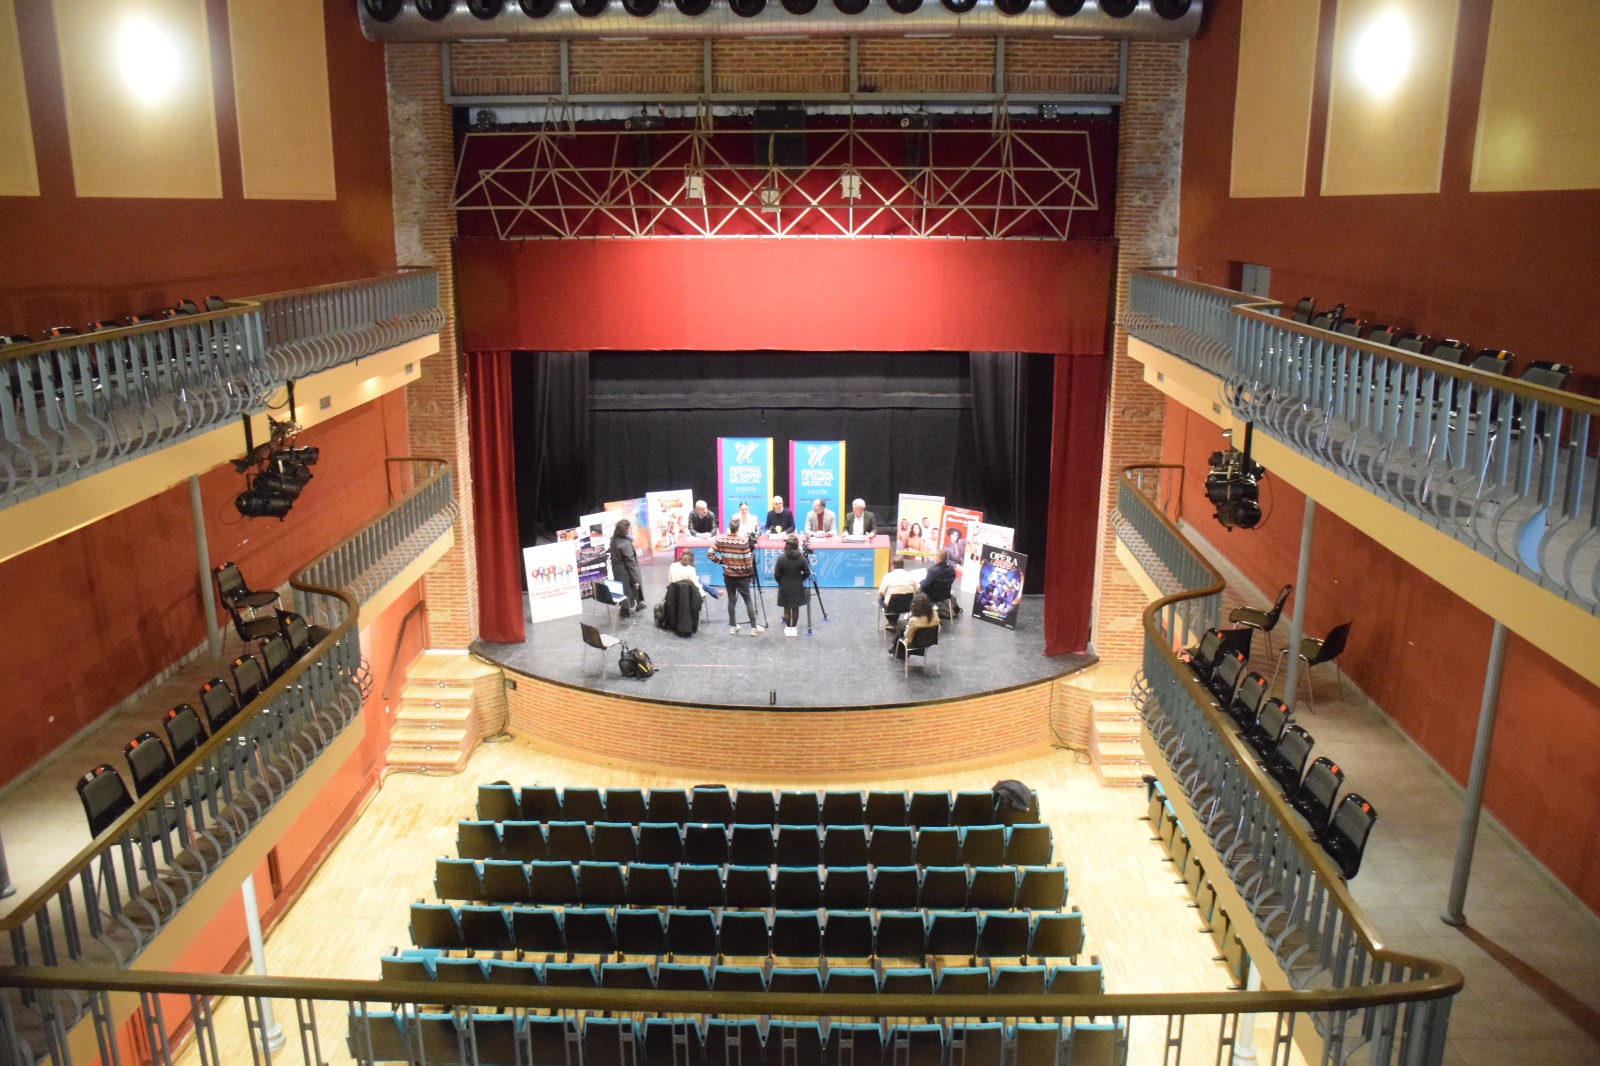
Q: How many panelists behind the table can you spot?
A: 5